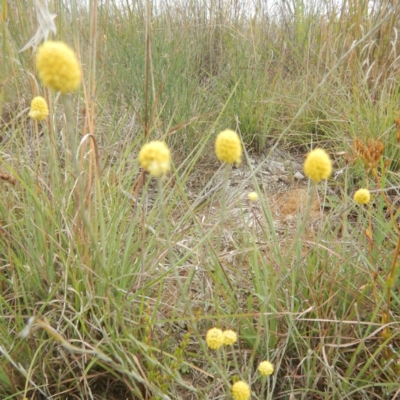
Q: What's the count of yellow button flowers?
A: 11